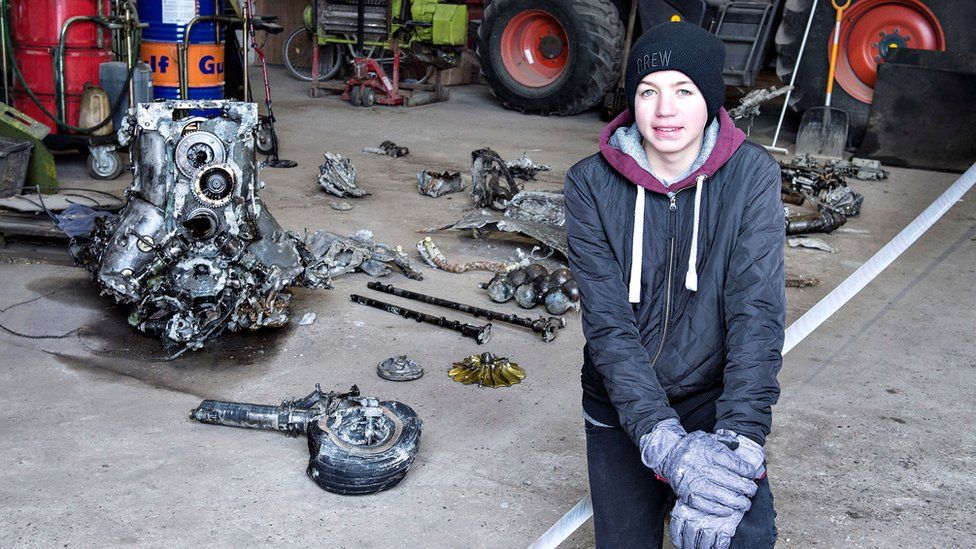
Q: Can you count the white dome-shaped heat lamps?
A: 0